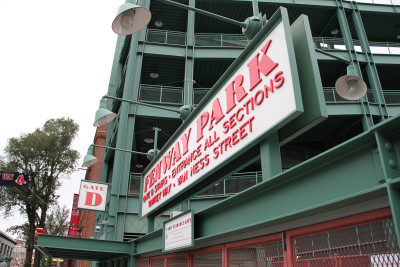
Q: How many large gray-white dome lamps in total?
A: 4